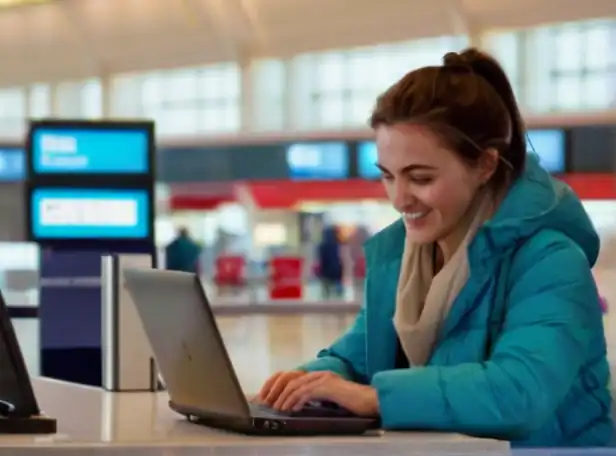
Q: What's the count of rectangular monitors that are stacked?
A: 2